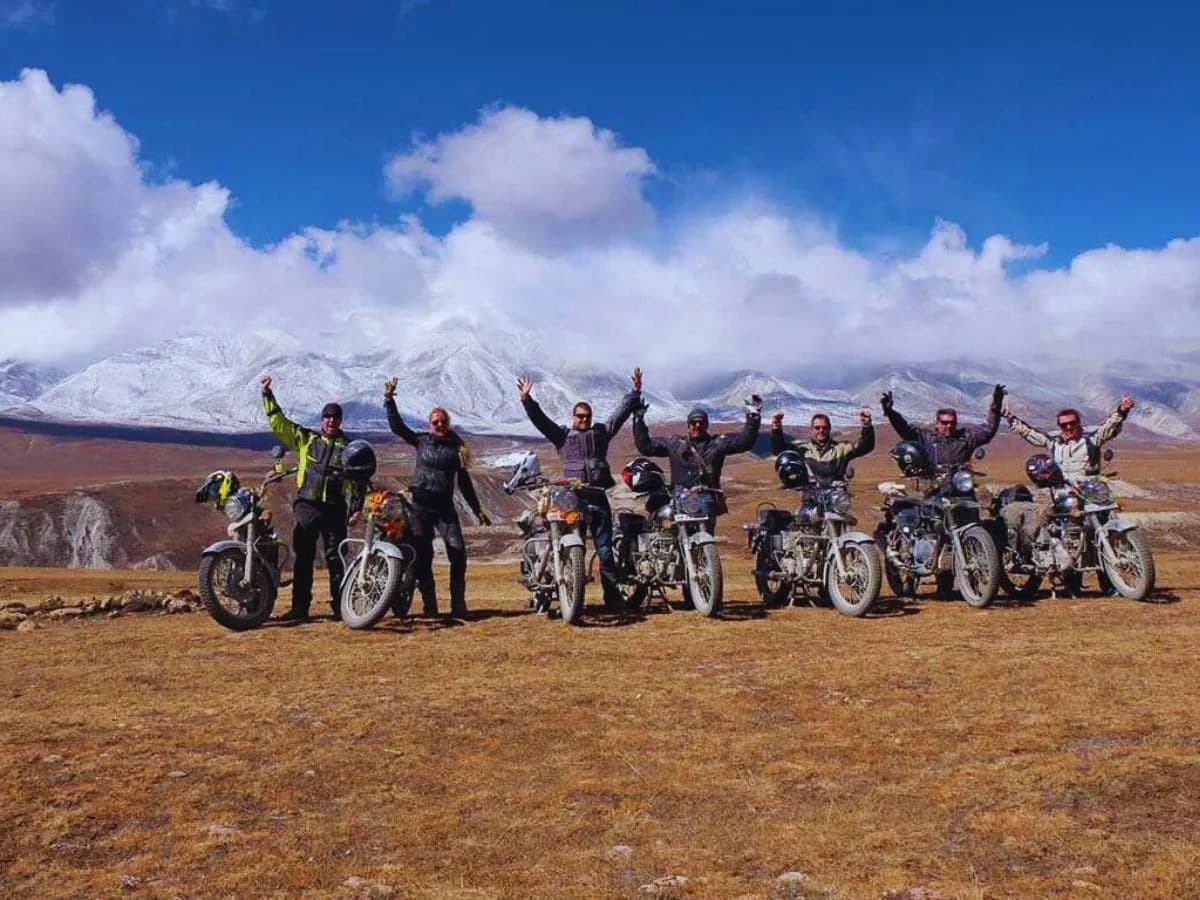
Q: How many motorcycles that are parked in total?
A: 7